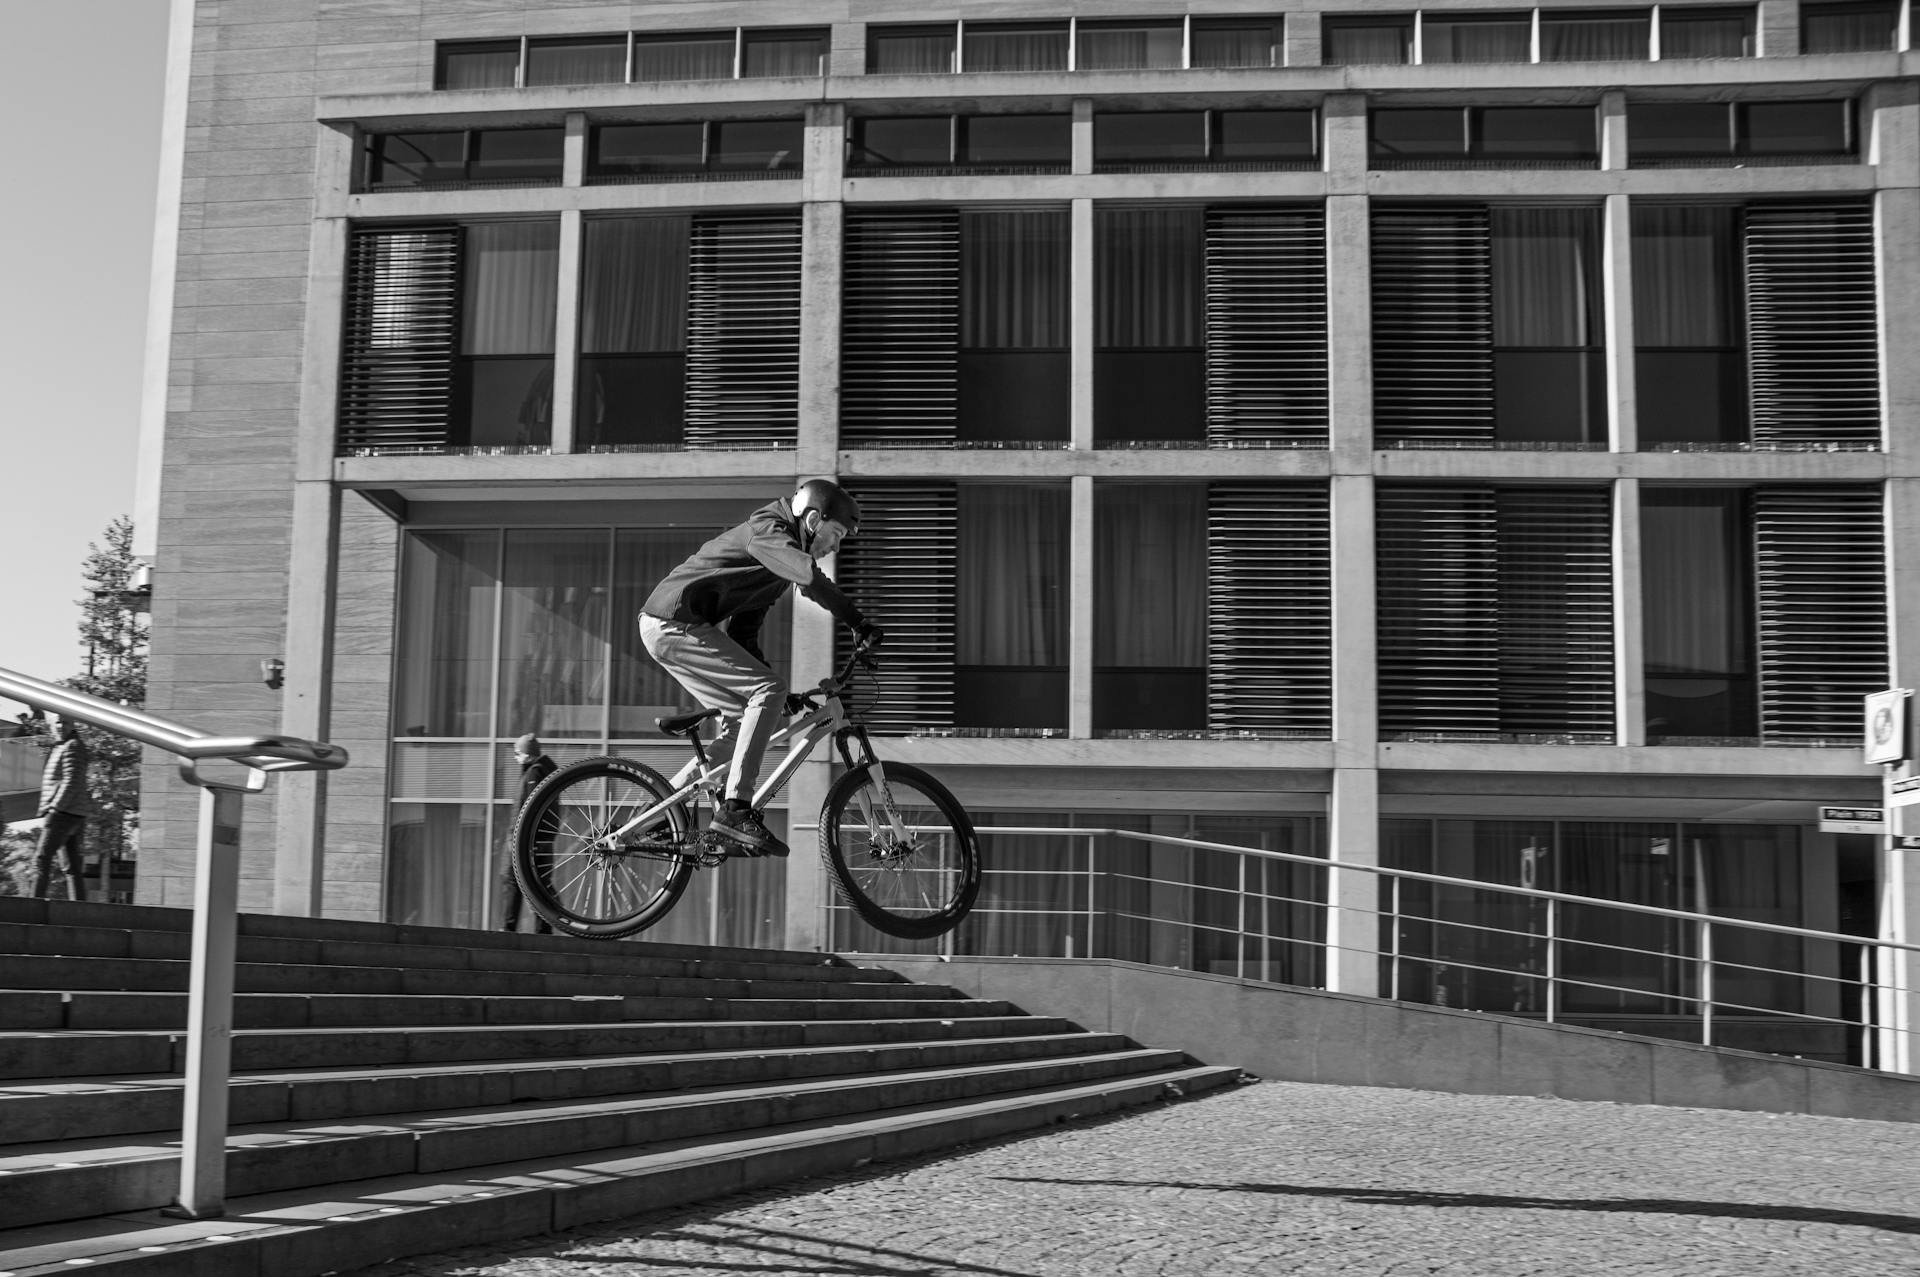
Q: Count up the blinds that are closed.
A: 11